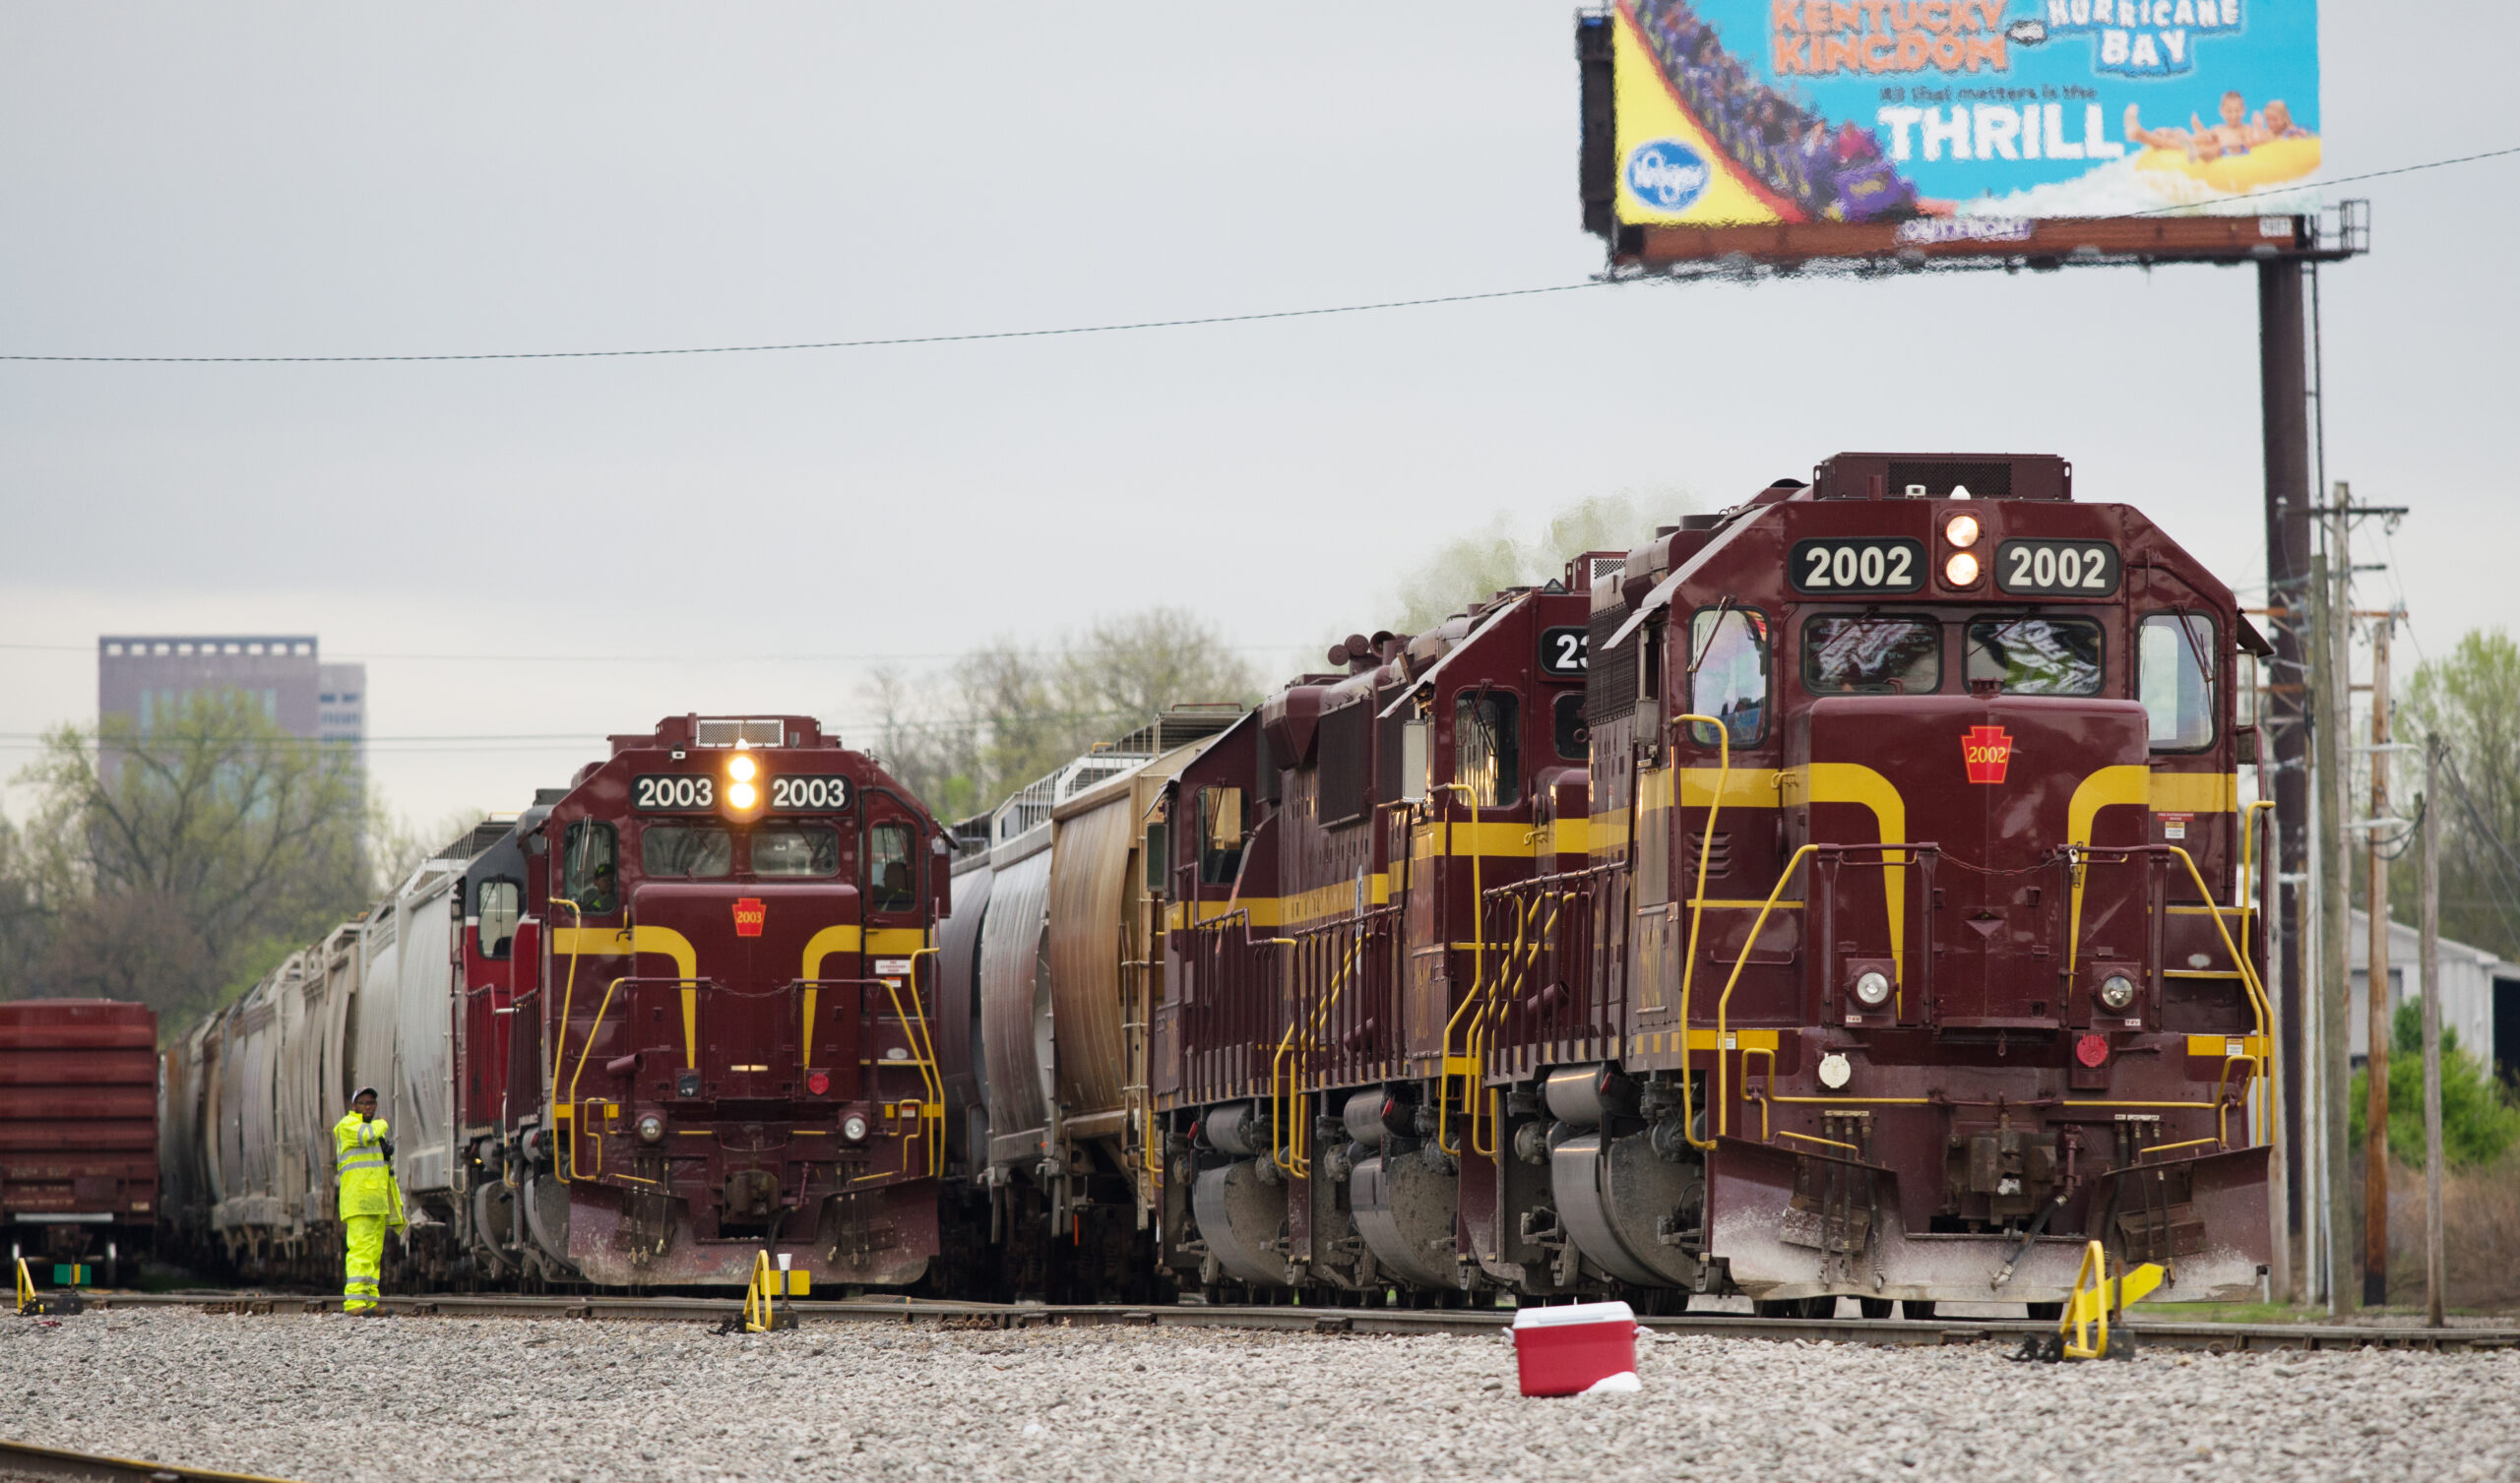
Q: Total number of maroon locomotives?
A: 4